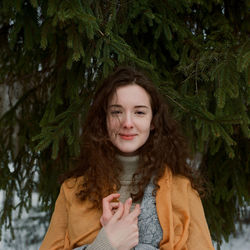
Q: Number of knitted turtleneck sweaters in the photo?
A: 1